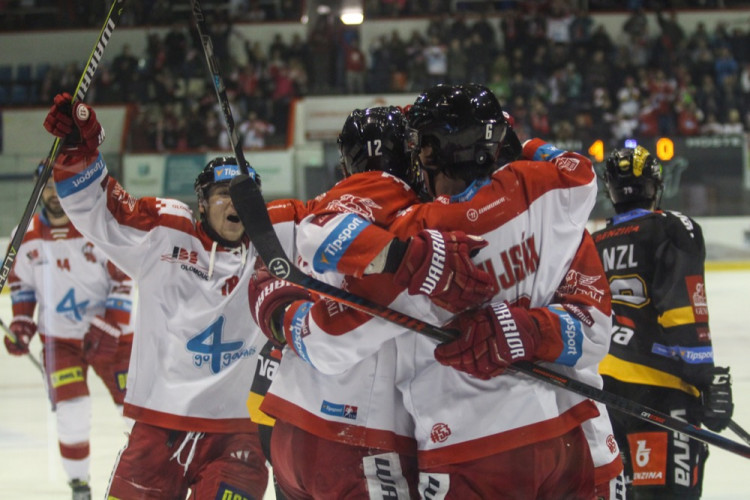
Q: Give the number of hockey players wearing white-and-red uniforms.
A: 5